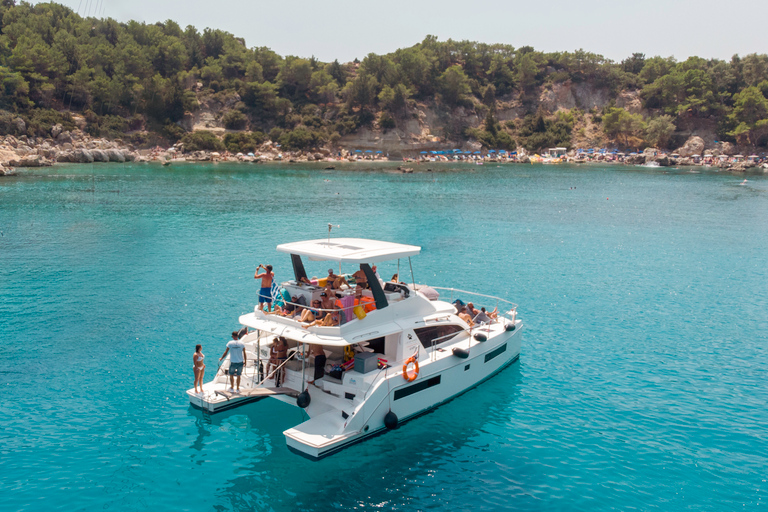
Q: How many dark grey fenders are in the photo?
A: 5